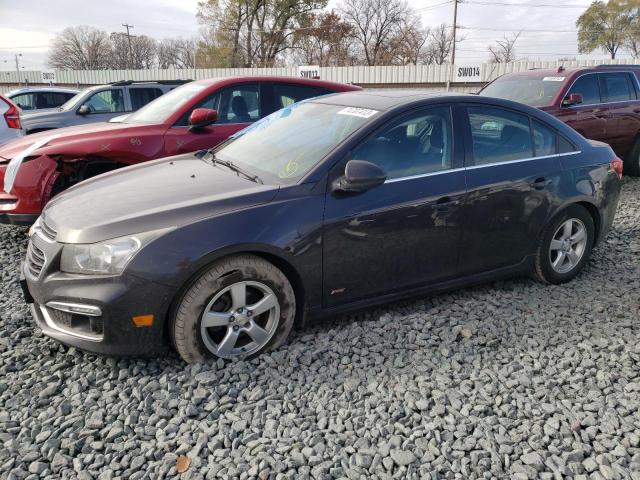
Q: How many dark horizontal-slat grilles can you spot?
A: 2